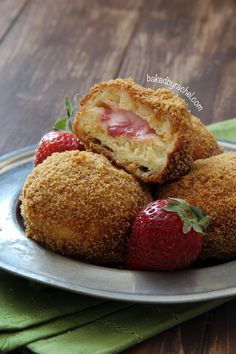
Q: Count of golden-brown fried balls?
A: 4